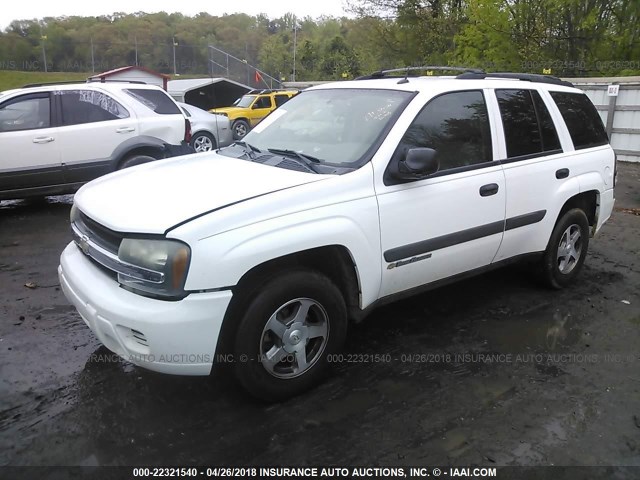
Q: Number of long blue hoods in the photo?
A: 0